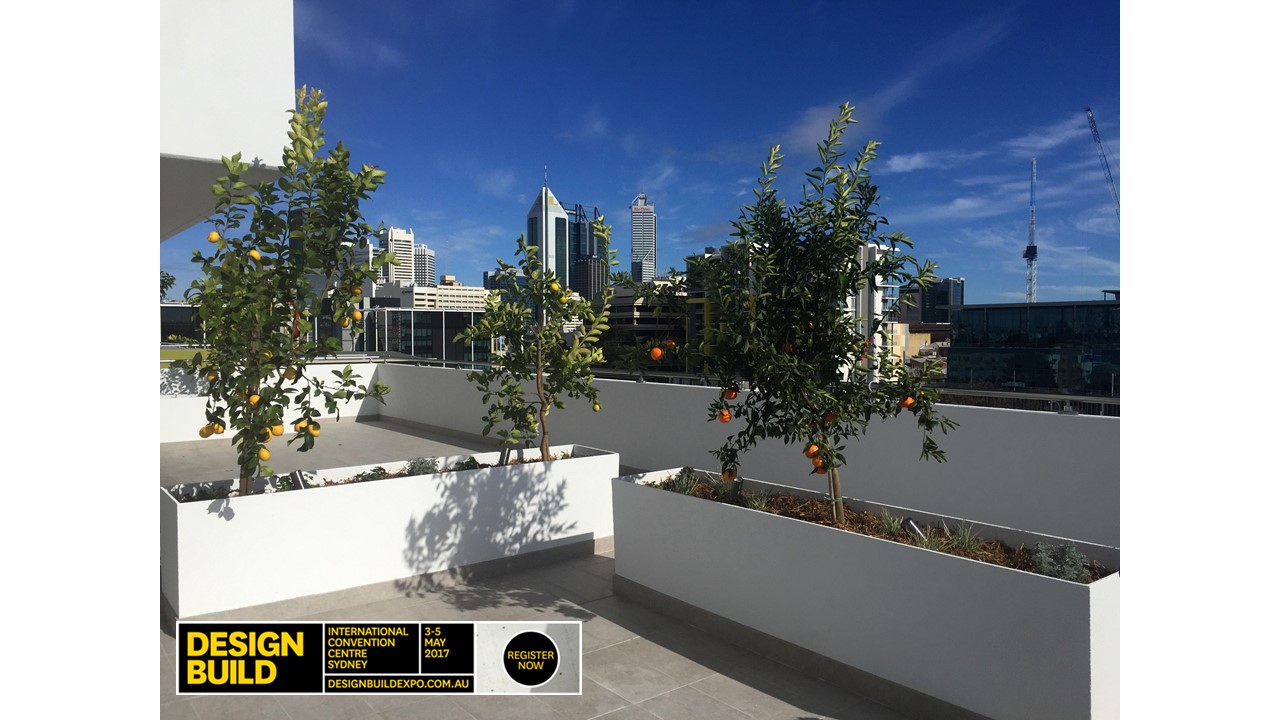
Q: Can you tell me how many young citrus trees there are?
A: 3